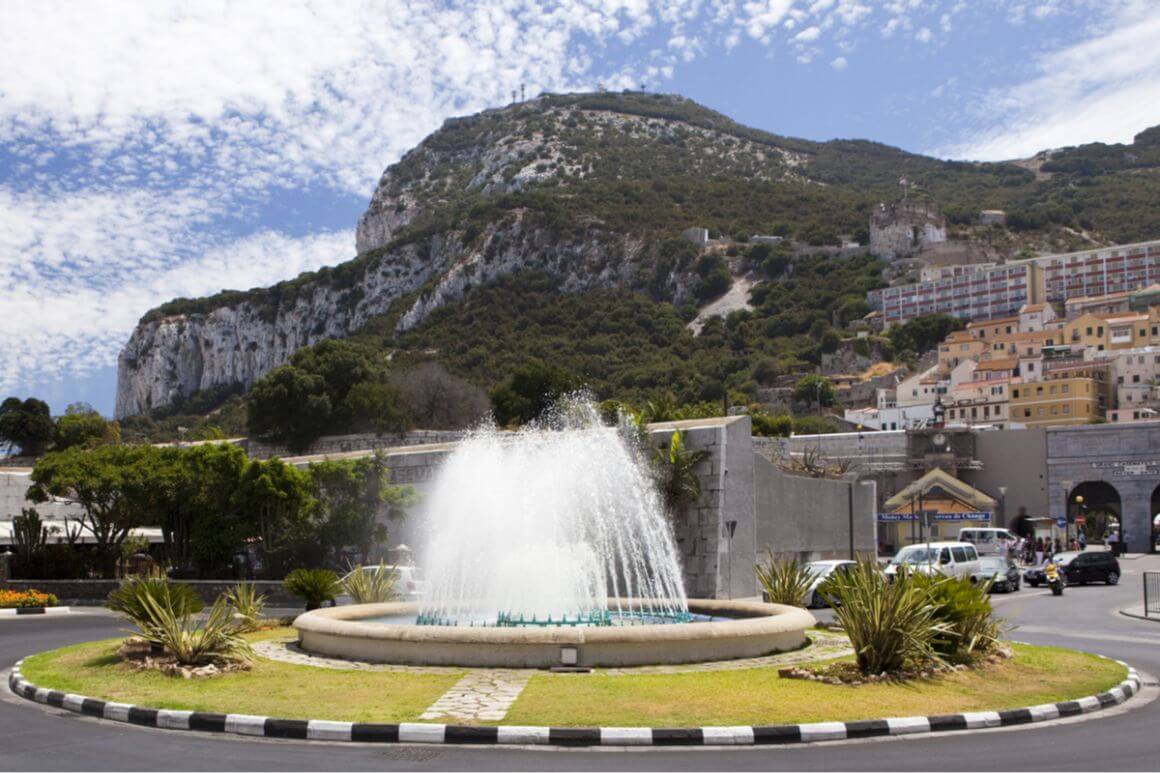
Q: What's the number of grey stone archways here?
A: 2